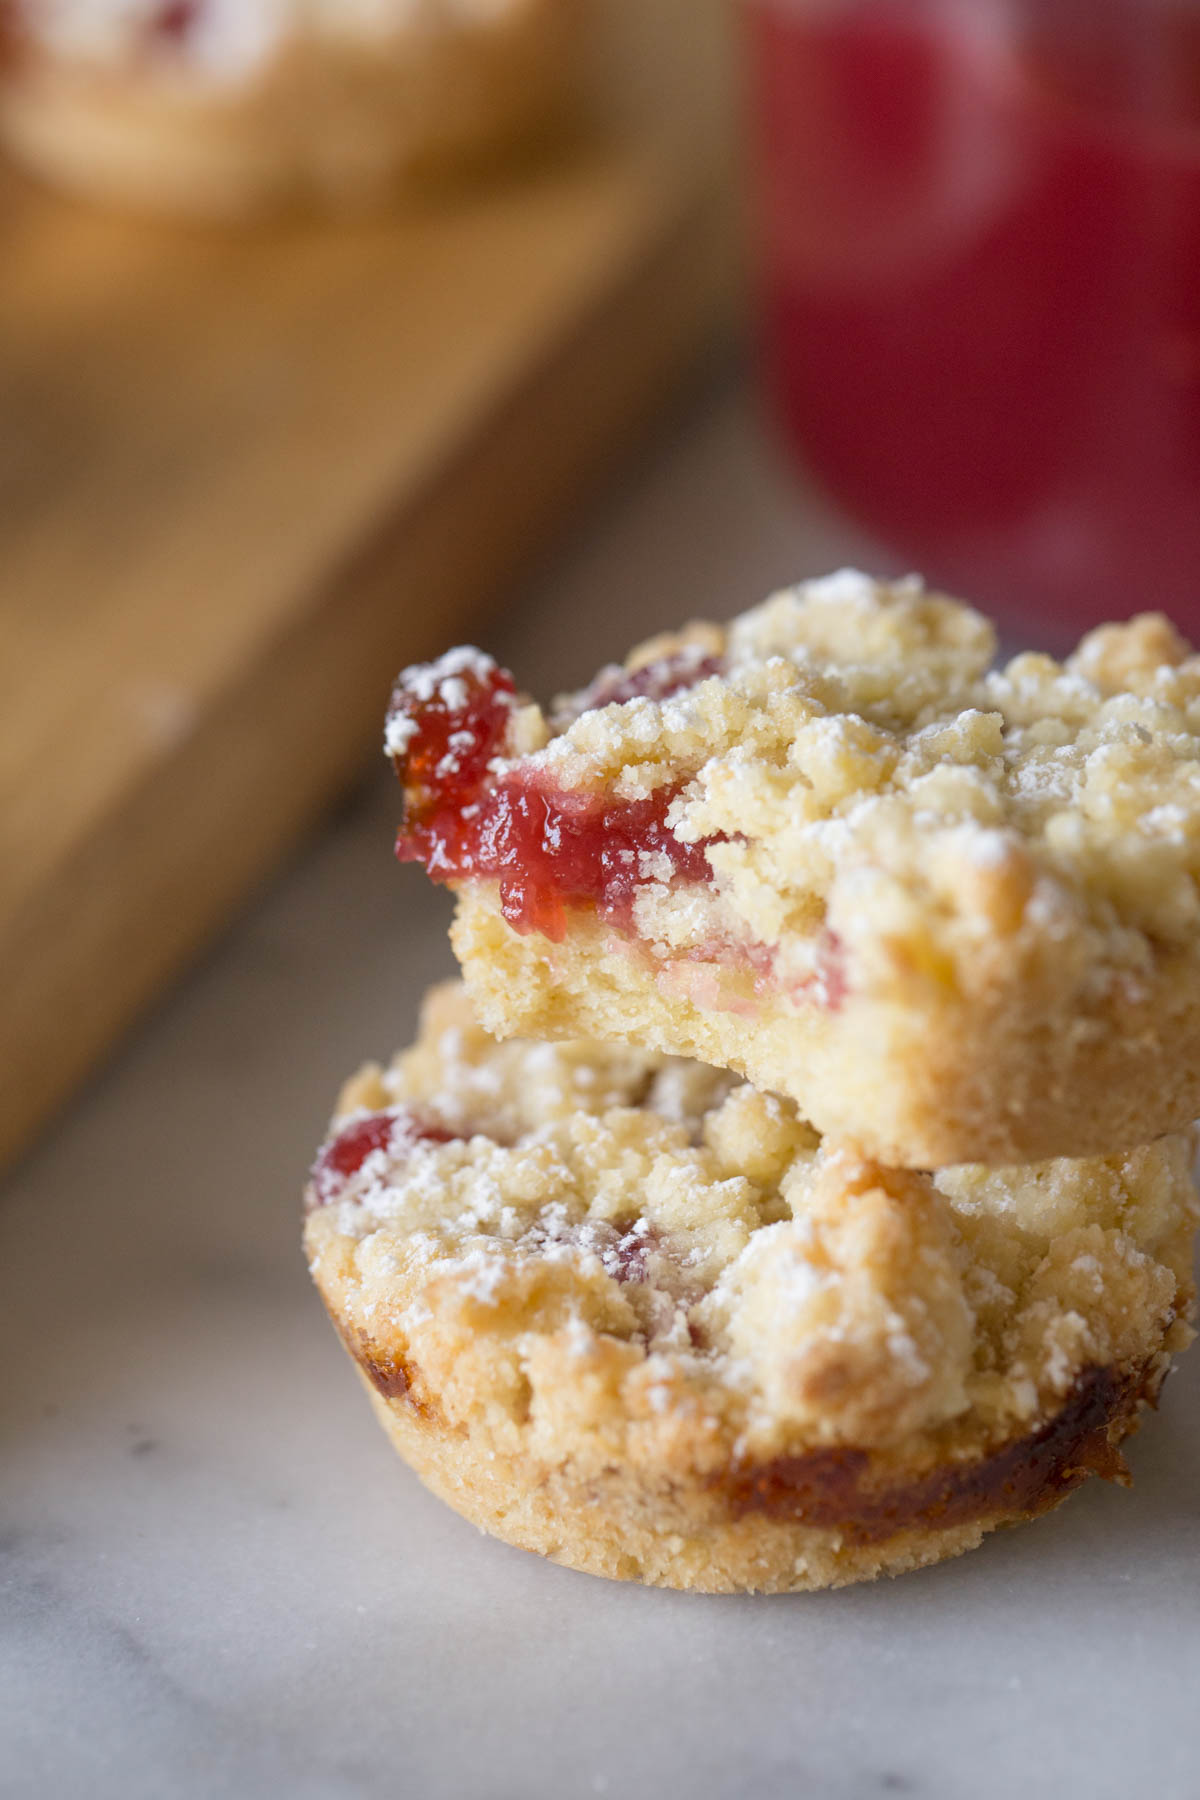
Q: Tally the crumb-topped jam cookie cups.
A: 3